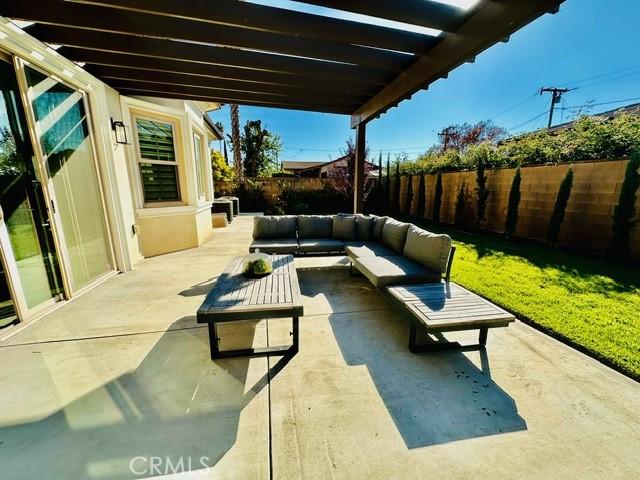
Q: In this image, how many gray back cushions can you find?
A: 7